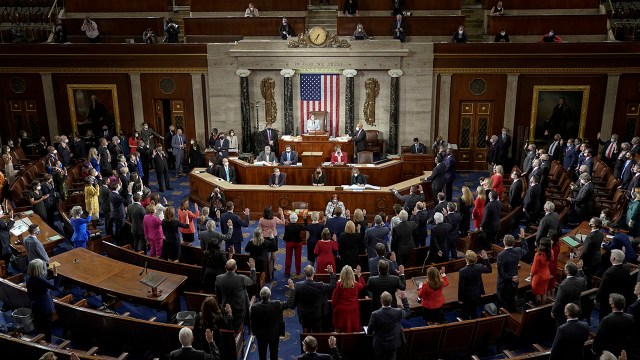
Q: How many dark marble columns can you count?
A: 4